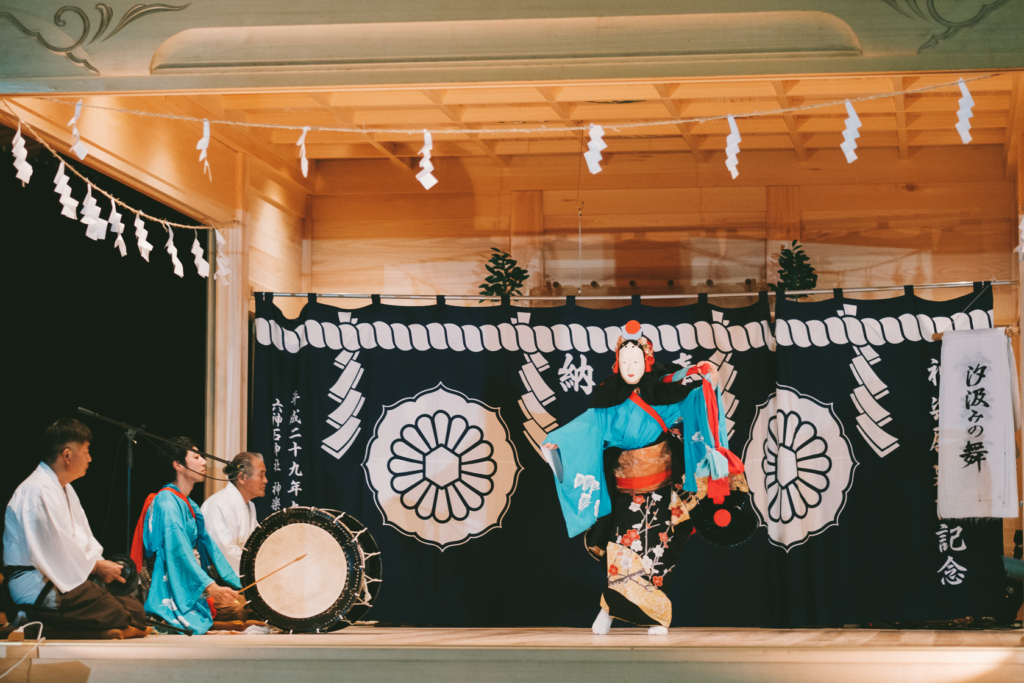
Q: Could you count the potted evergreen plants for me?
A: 2